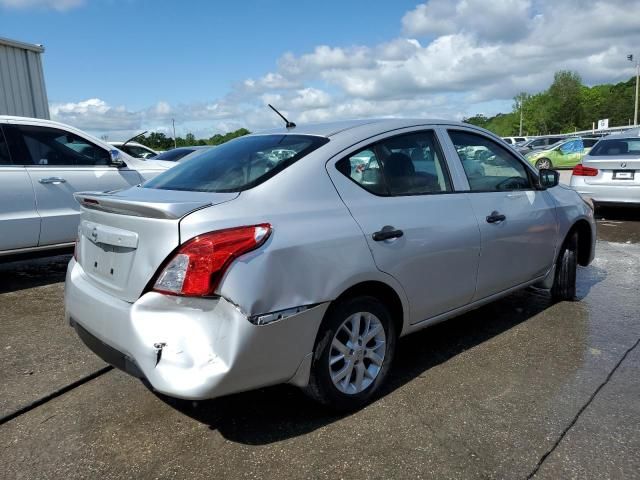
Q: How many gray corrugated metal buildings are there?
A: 1